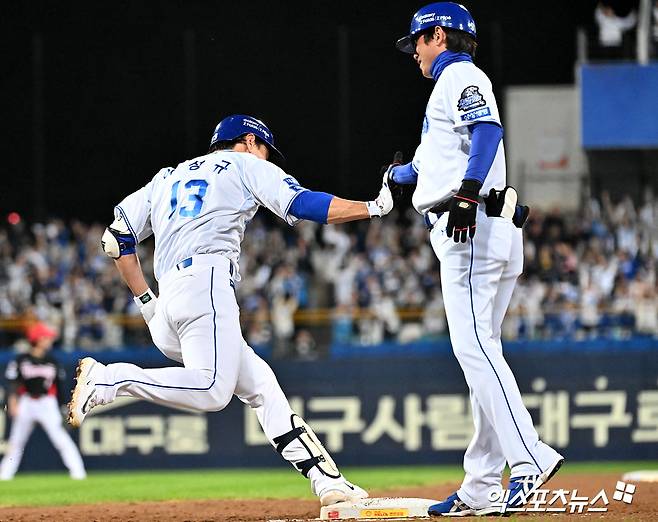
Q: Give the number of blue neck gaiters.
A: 1